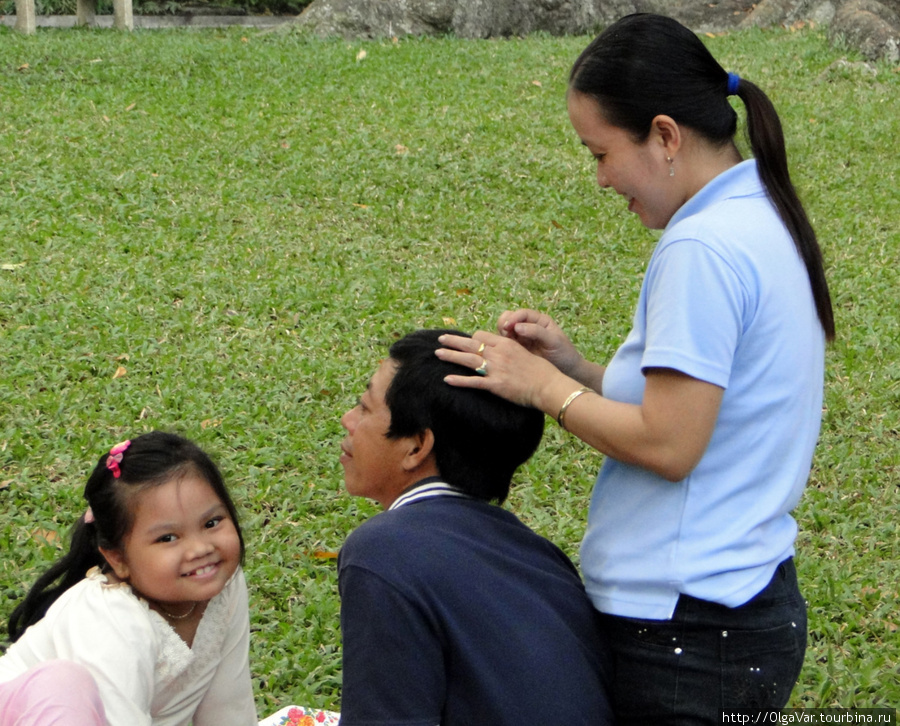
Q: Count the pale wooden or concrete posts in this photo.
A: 3